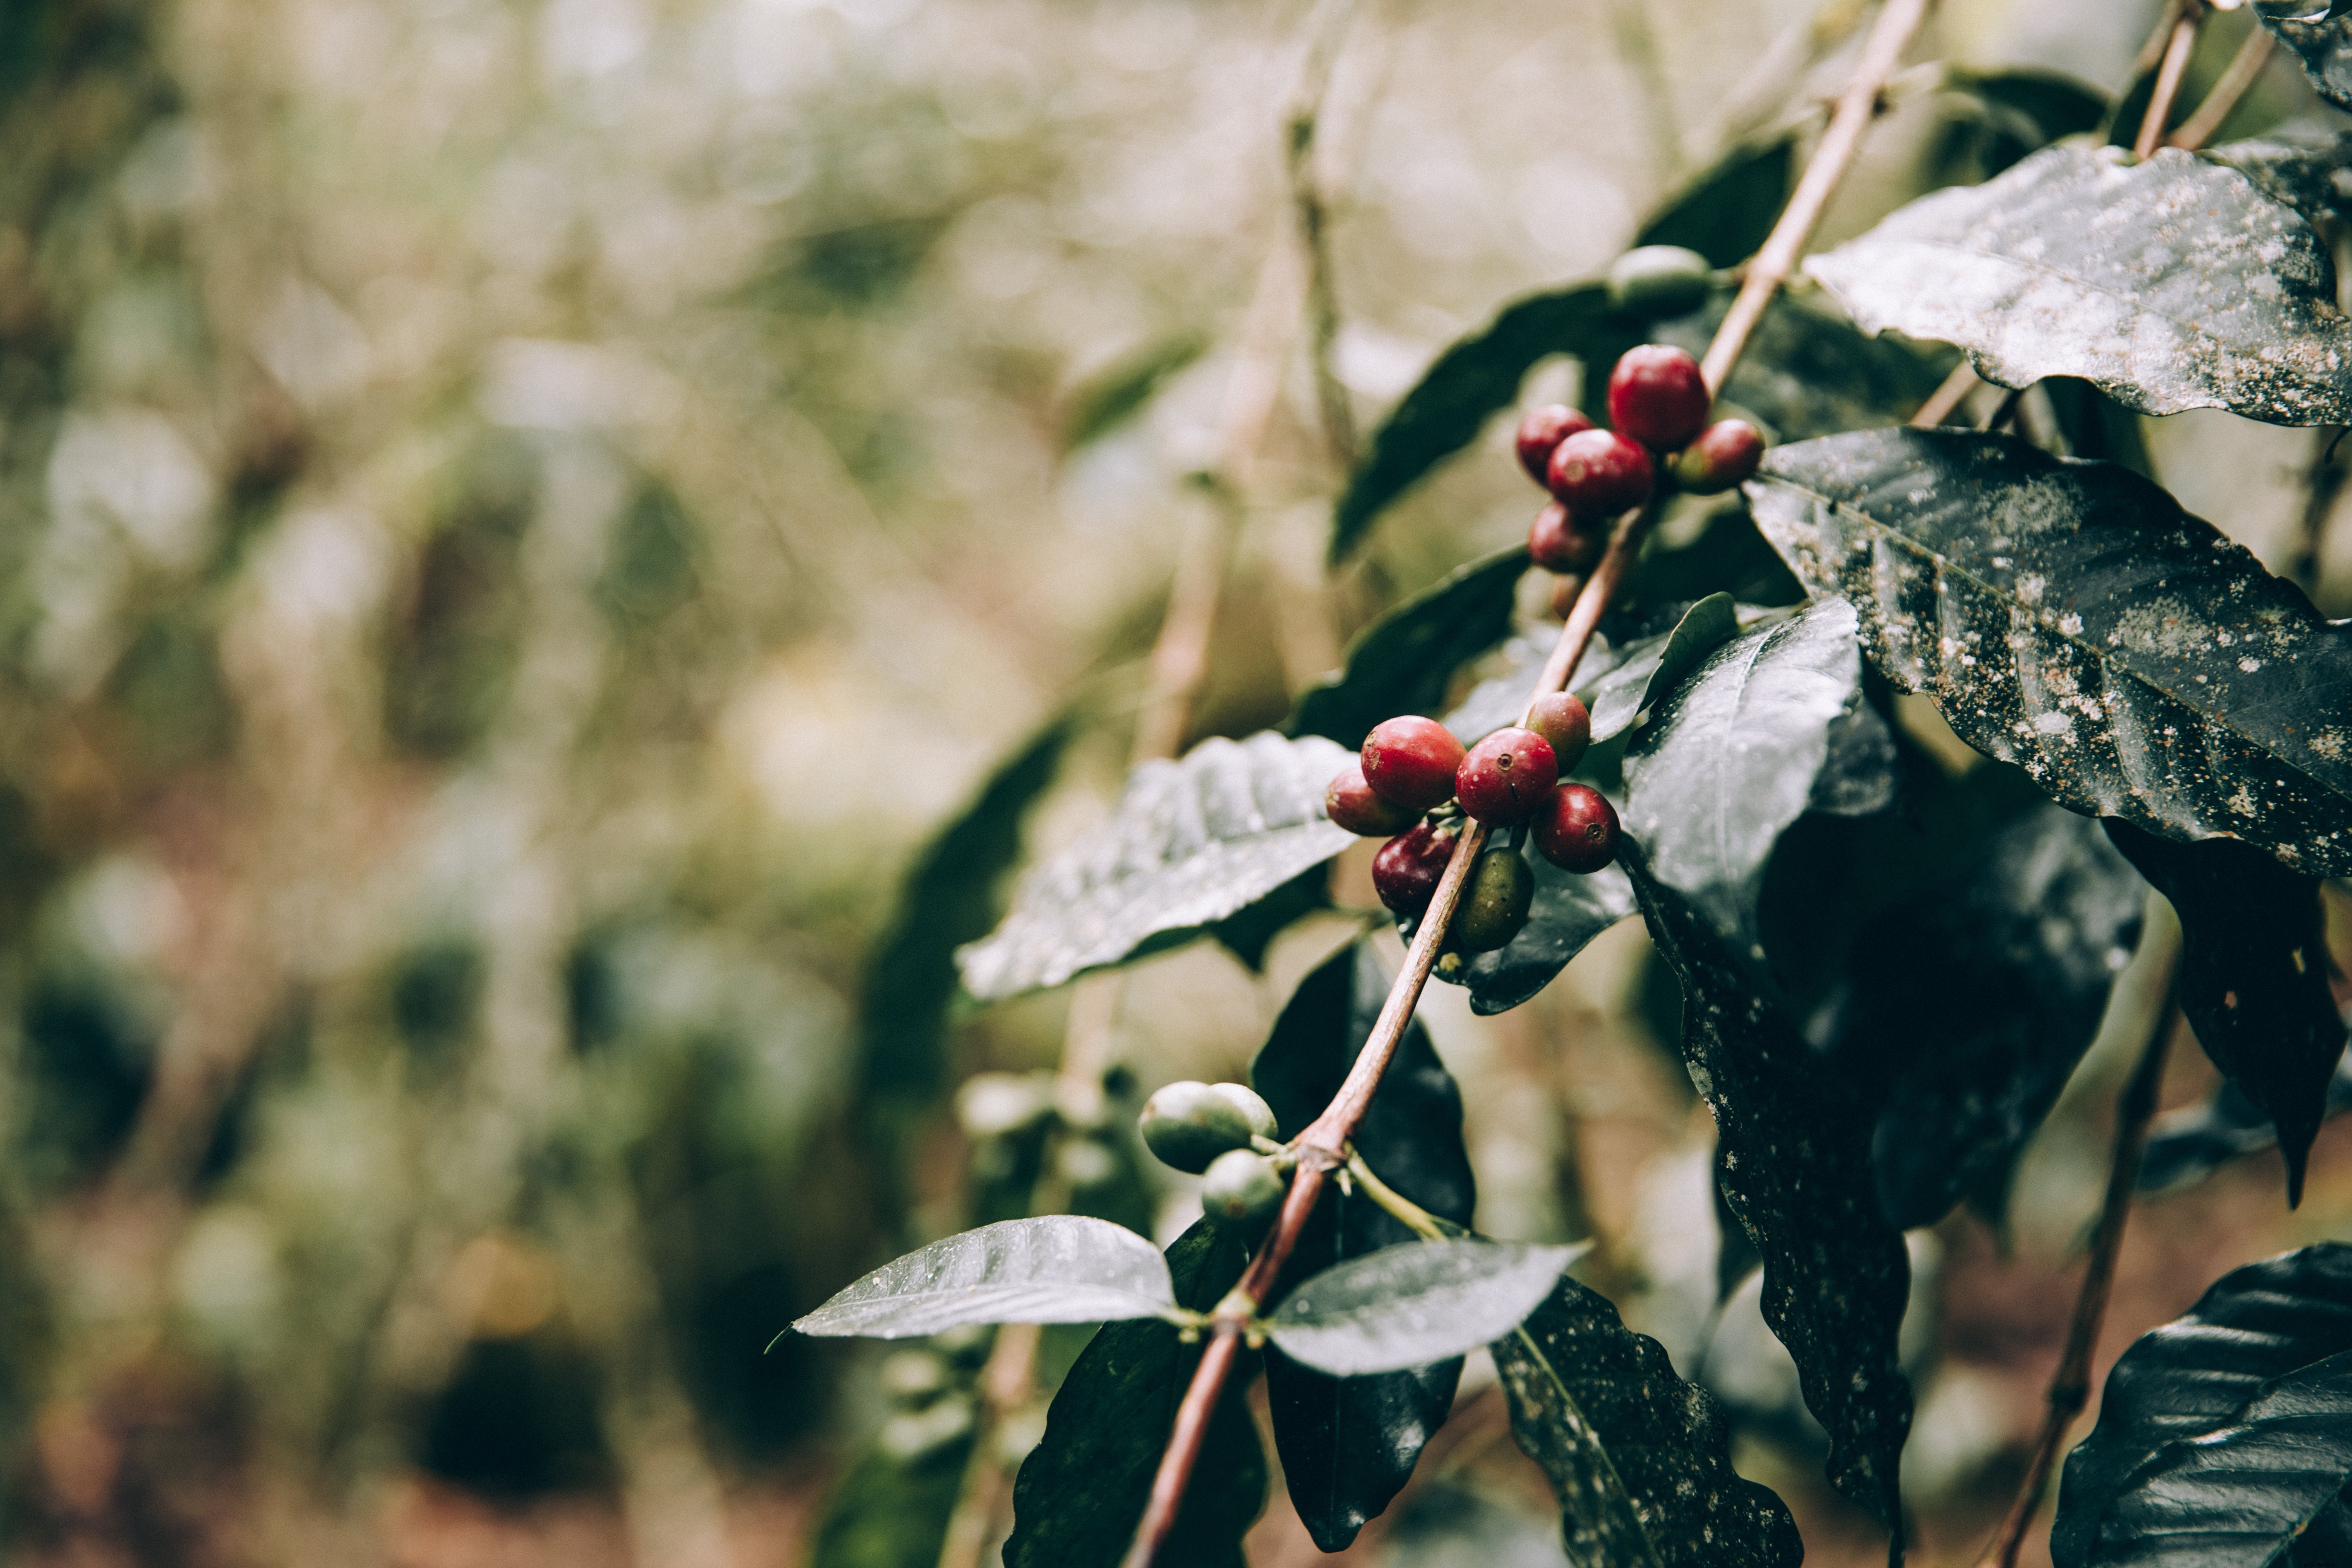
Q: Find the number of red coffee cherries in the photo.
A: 11